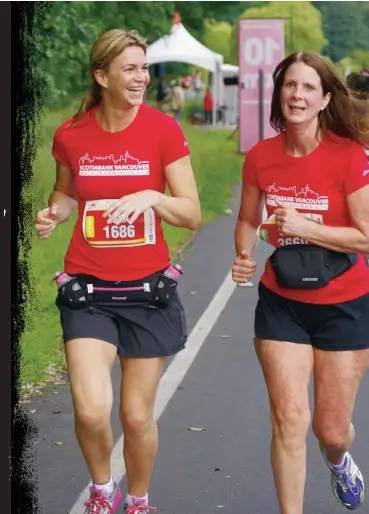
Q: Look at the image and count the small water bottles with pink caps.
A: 2